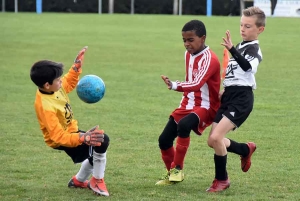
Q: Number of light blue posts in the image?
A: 2